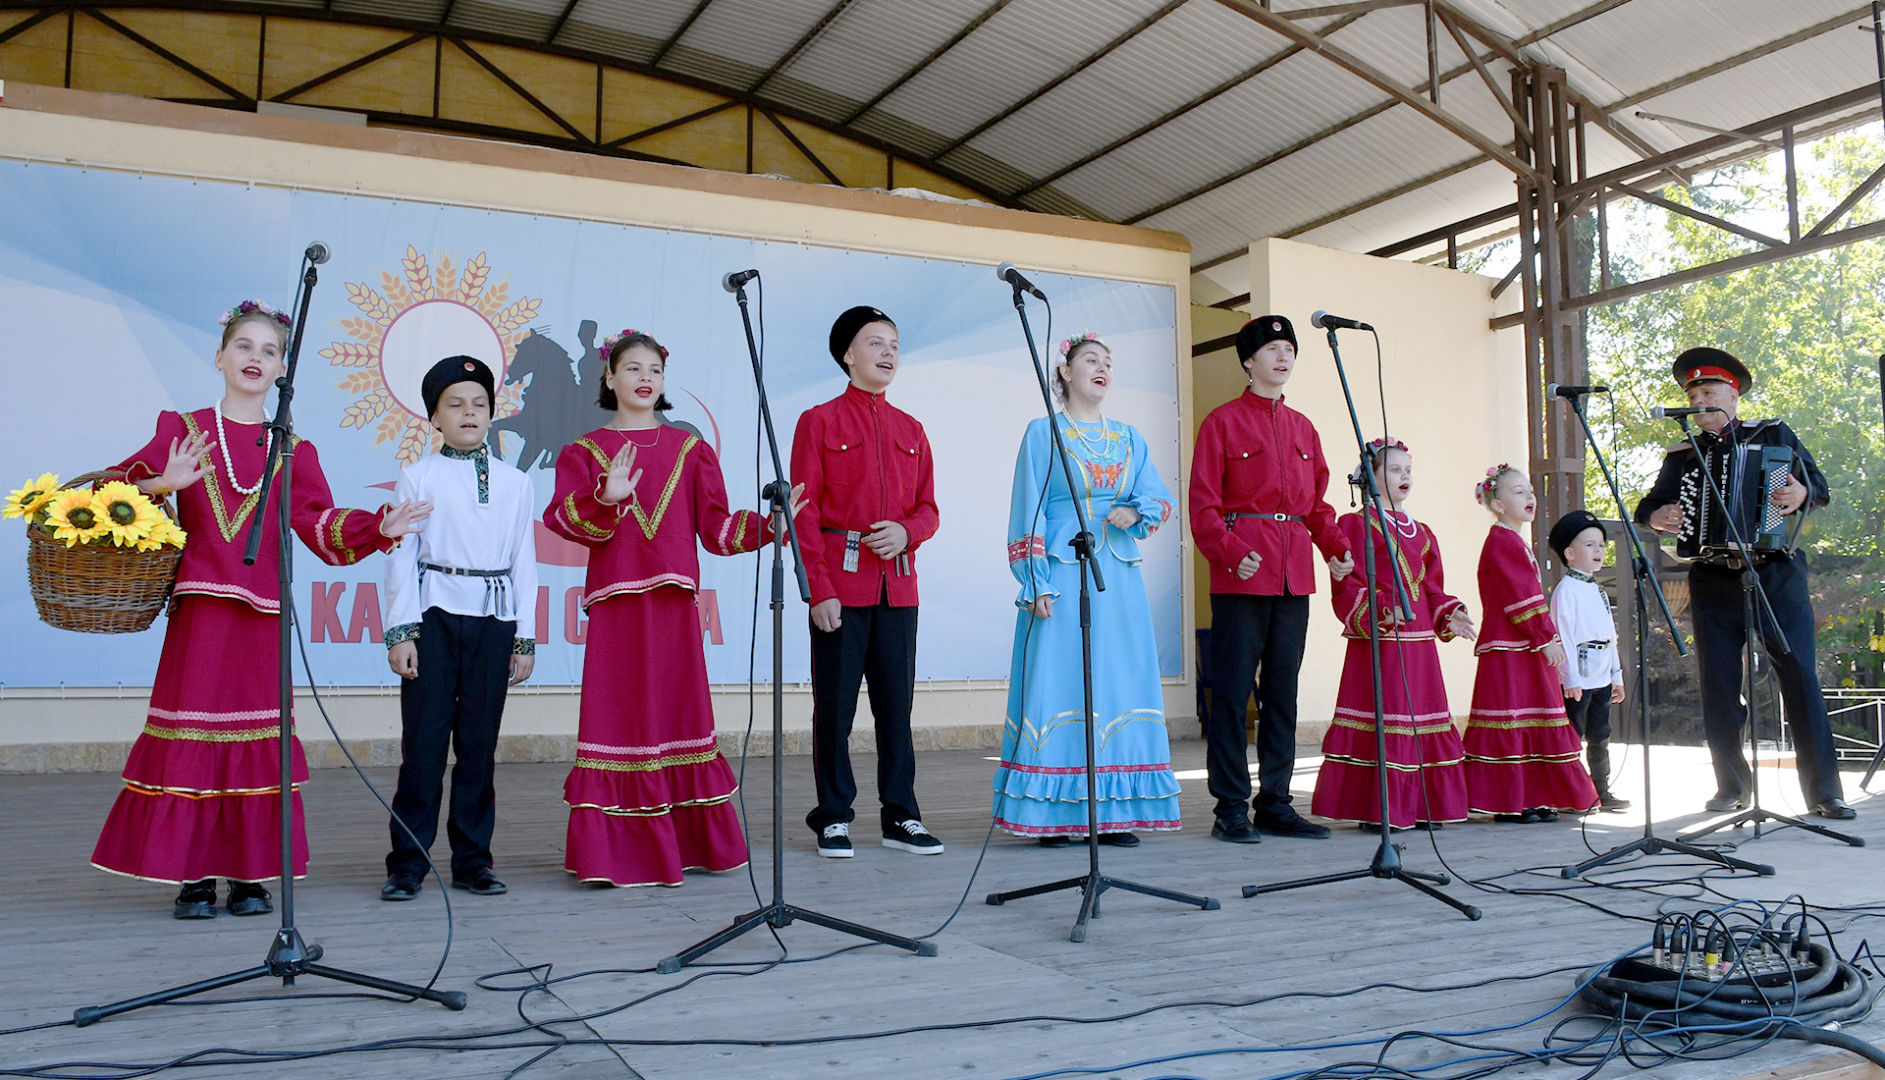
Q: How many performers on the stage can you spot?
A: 10